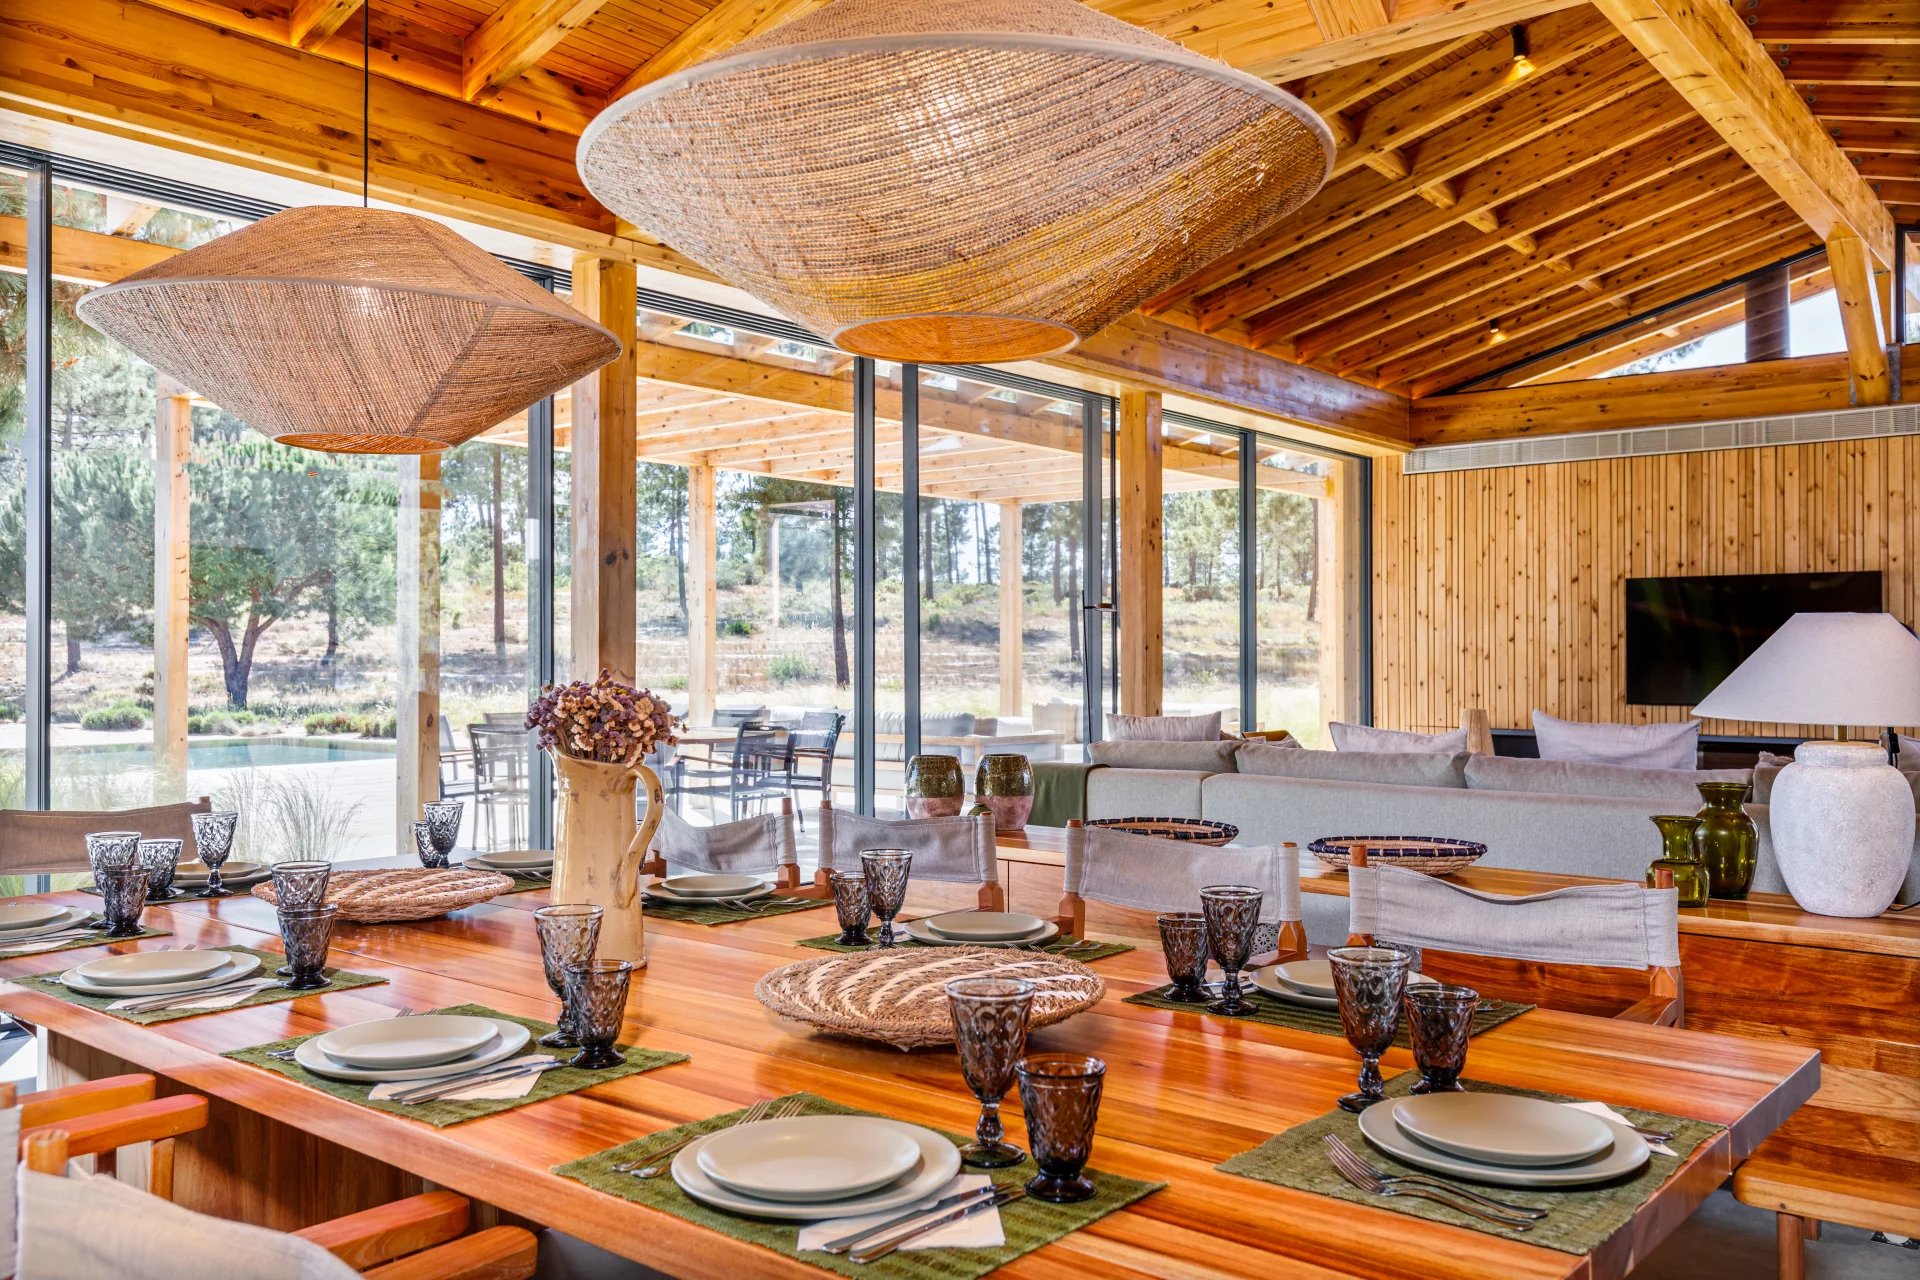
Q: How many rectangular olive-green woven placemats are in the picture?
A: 10